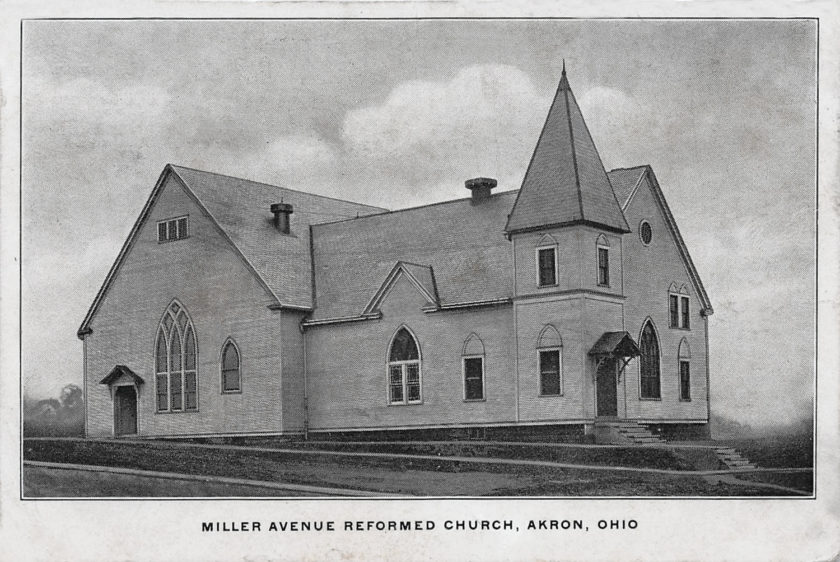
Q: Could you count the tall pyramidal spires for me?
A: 1